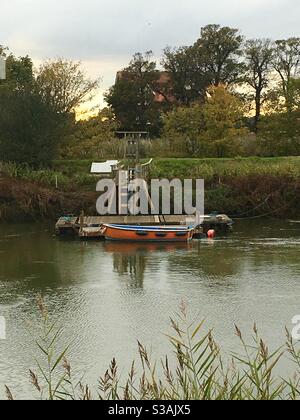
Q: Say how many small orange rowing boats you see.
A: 1